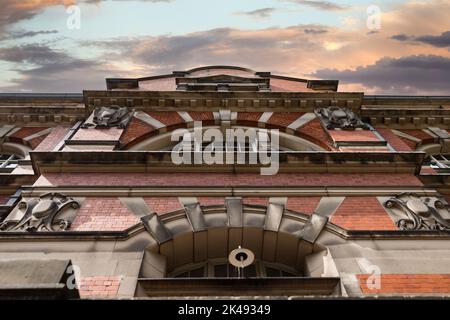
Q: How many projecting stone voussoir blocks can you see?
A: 5